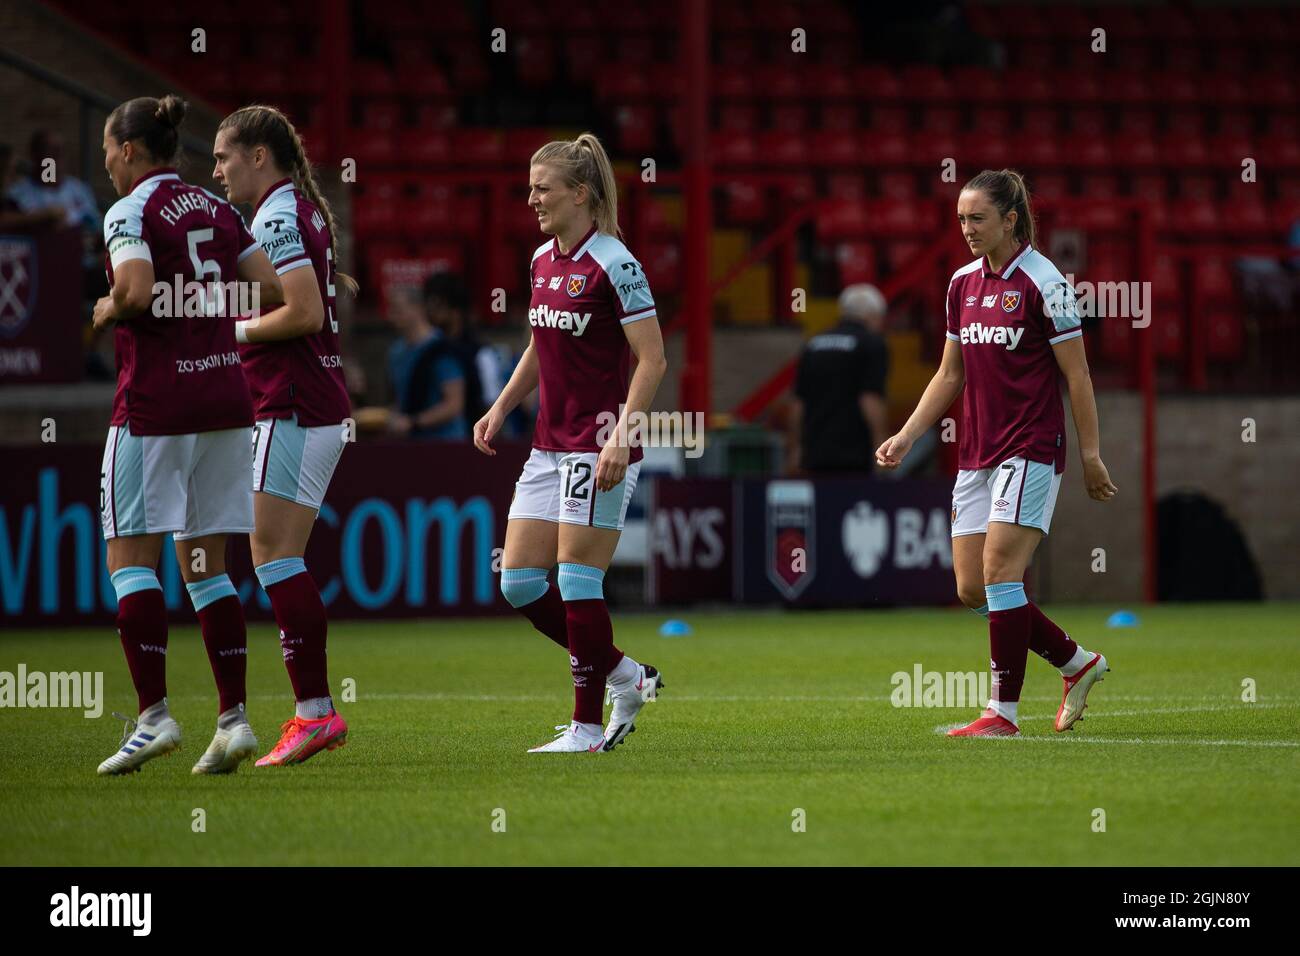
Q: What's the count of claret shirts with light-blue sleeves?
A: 4